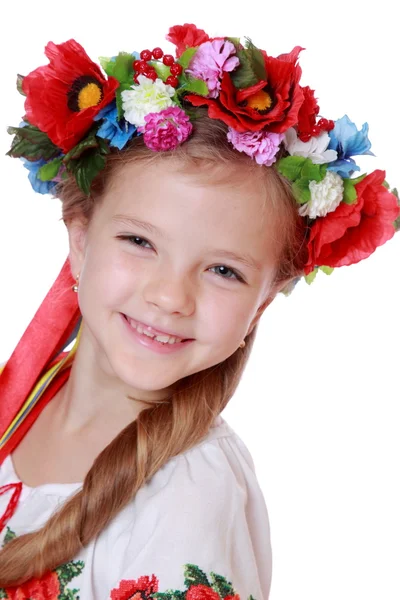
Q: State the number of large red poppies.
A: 3